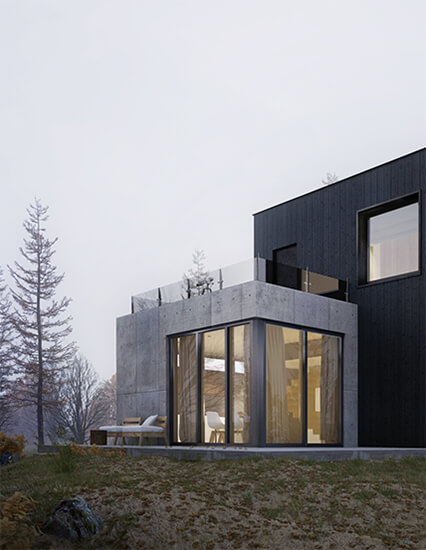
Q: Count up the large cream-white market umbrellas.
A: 0